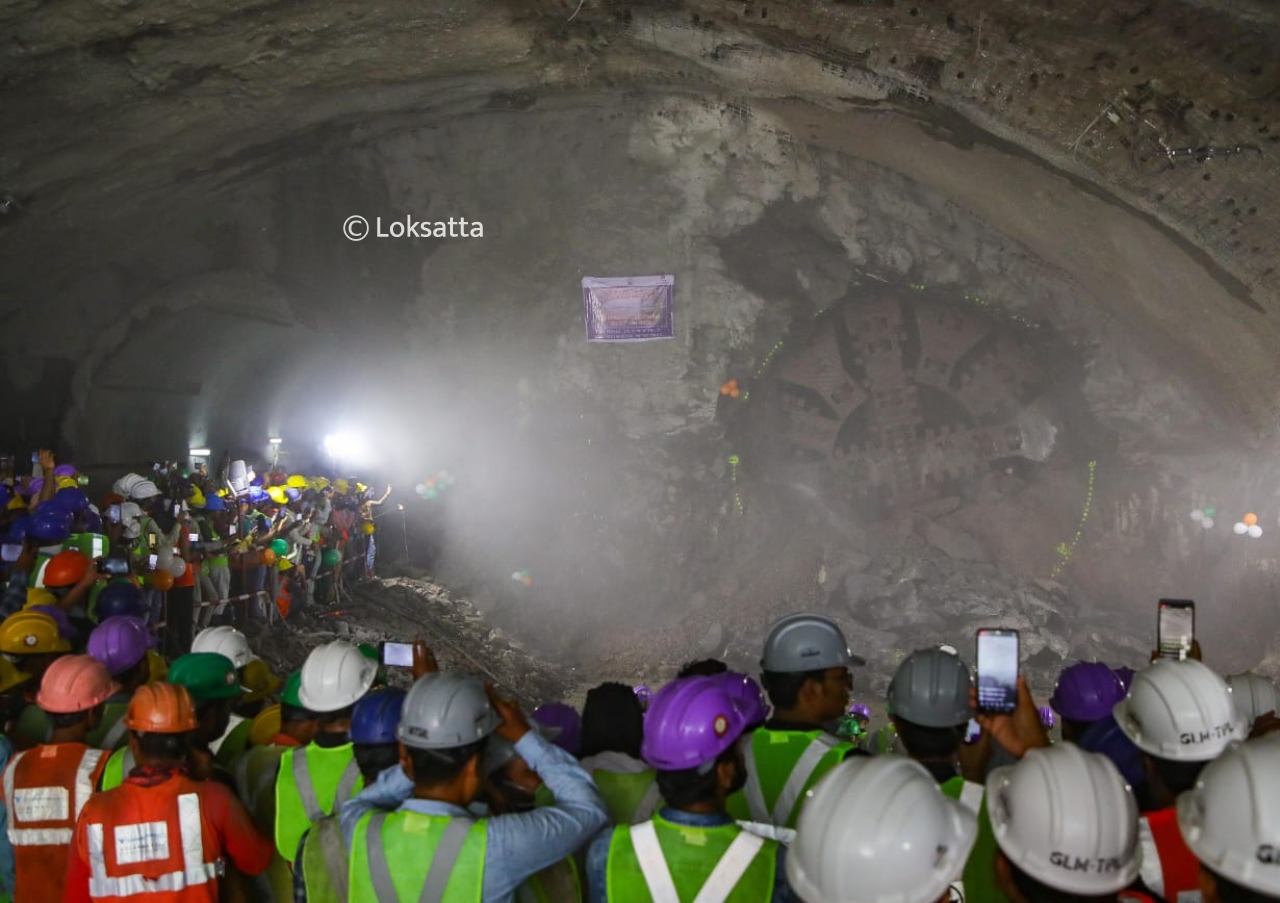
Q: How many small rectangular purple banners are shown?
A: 1